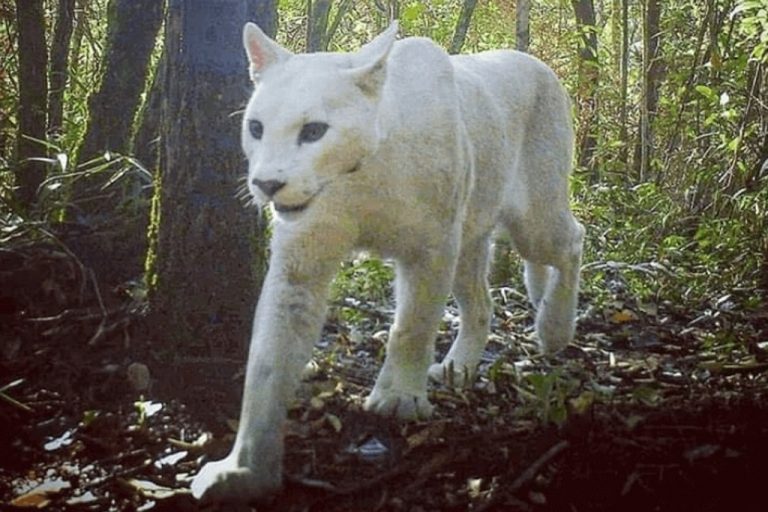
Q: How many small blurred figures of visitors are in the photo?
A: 0